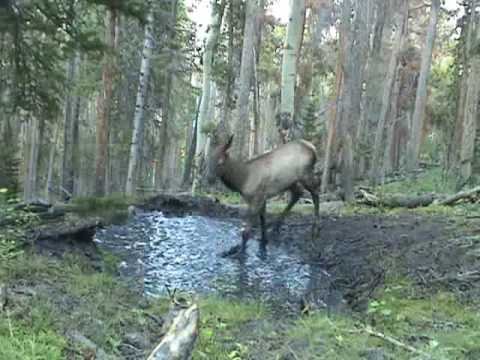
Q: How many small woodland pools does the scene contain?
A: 1